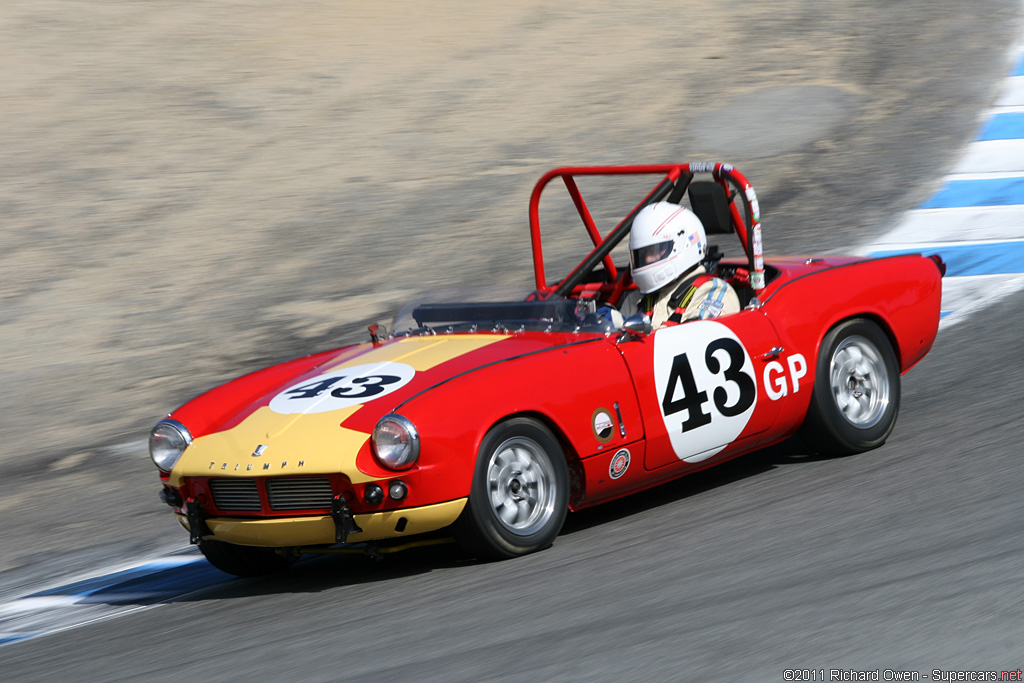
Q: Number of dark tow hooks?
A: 2